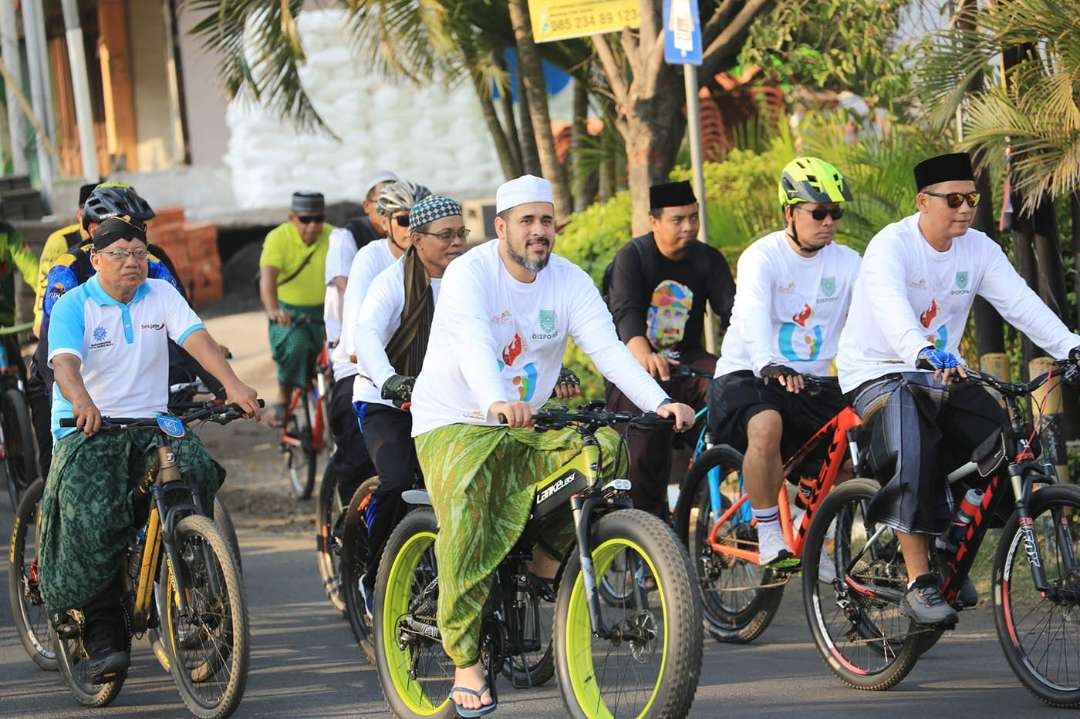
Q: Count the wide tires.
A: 2